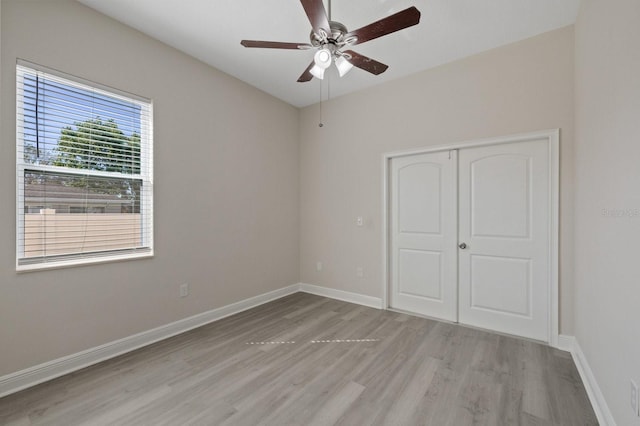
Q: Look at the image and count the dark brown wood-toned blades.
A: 5